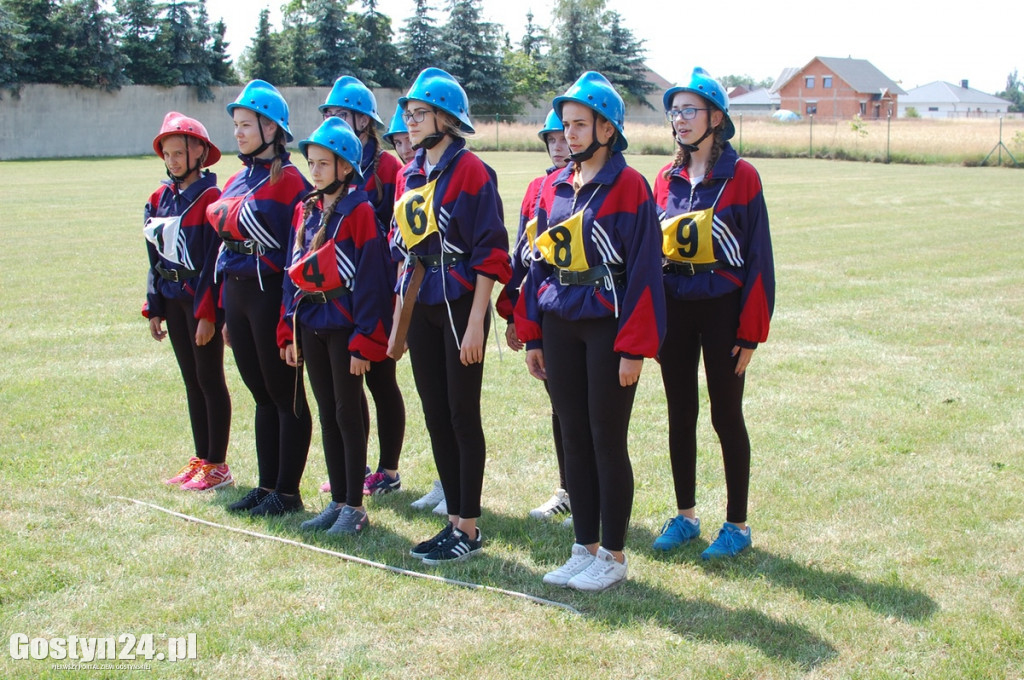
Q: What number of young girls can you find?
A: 9